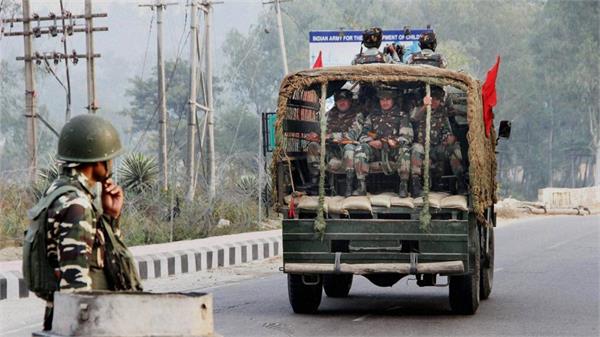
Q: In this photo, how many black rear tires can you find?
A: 2